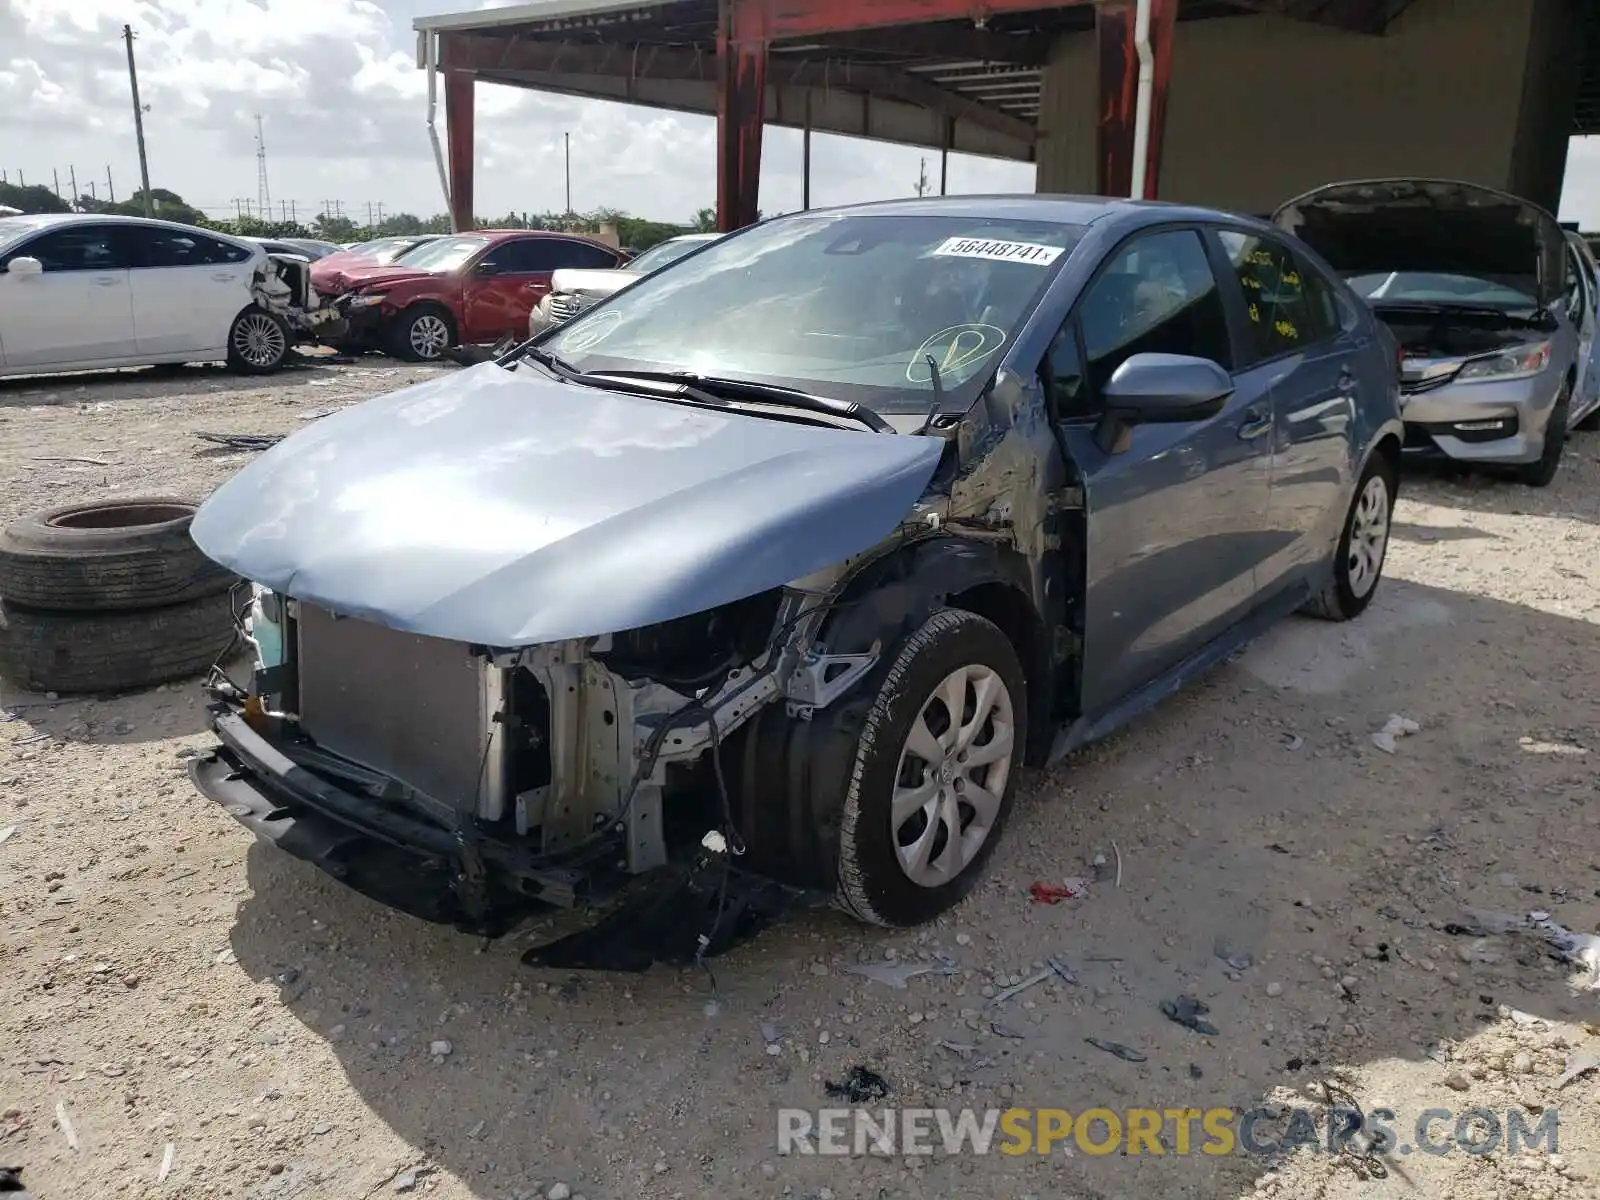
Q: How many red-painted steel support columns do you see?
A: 3